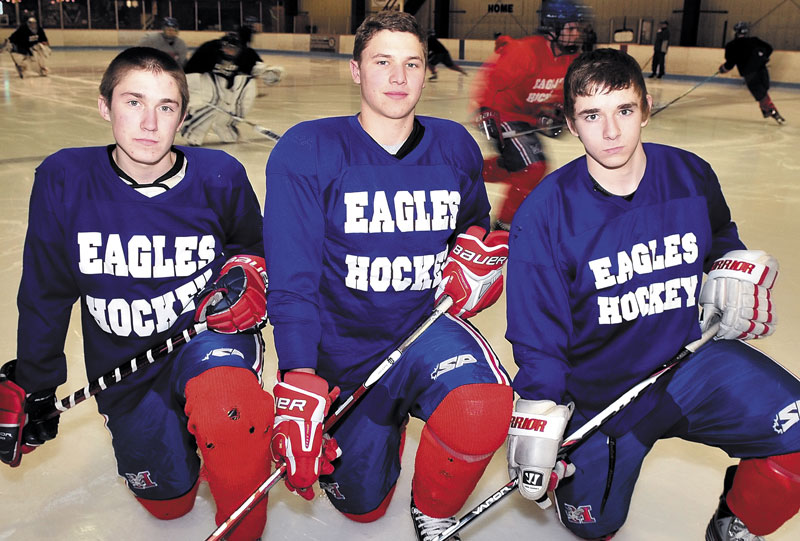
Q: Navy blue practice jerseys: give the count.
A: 3